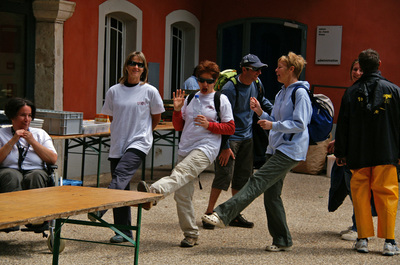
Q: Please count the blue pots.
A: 0